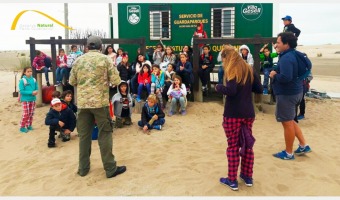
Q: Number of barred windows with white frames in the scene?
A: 2